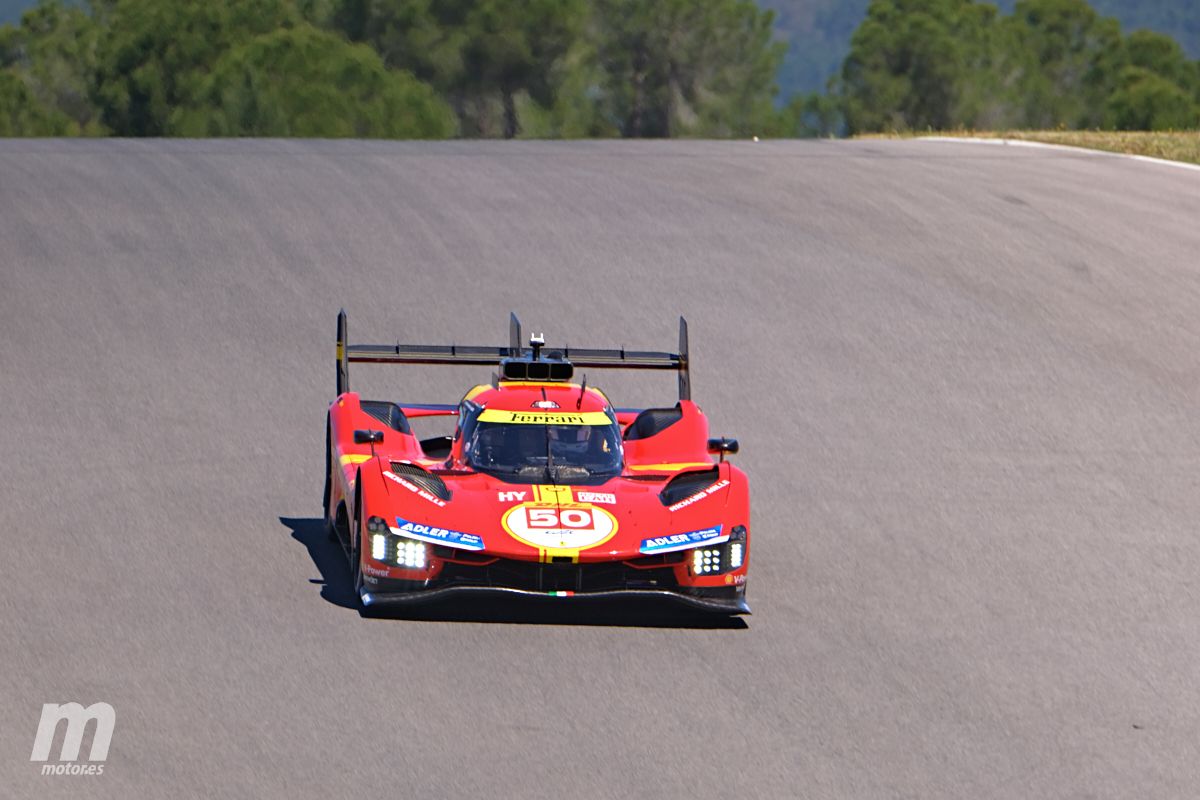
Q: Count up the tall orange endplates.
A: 0